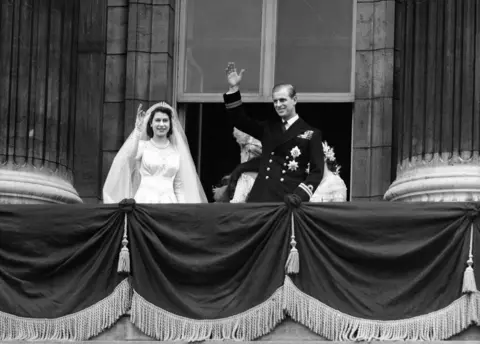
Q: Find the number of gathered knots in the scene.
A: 3